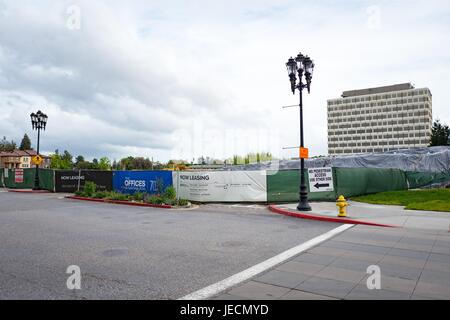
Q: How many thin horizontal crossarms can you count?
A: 2